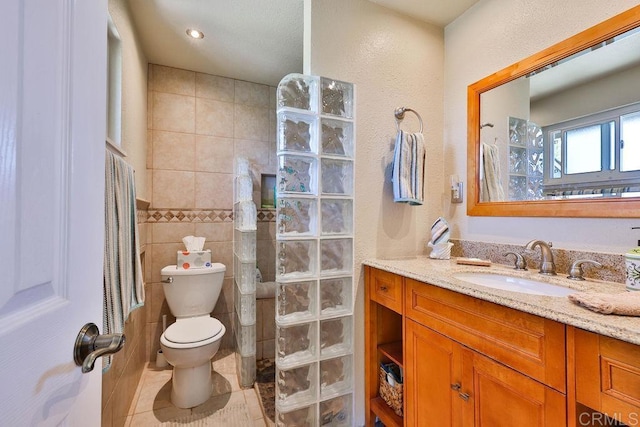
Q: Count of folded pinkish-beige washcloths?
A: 1